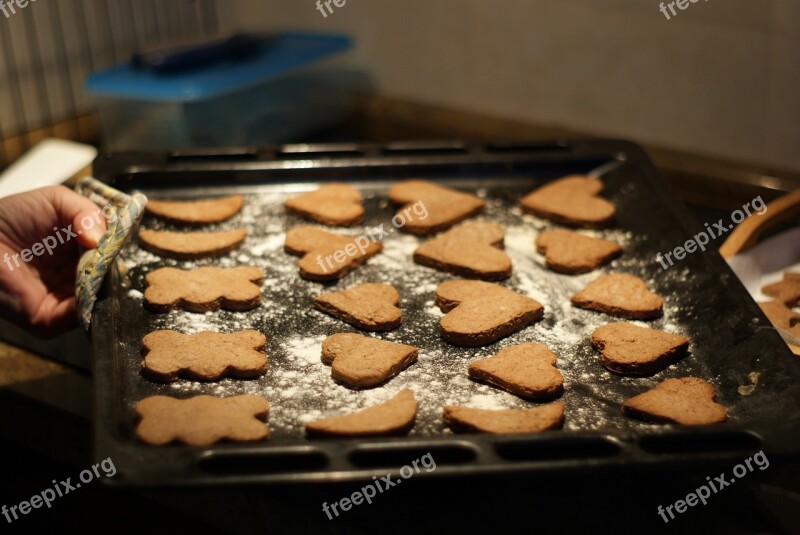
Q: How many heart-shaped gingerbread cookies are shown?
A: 13